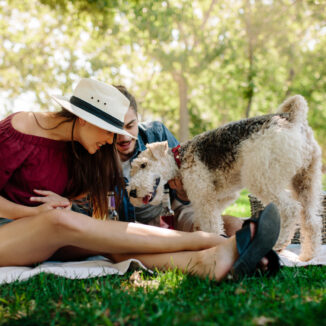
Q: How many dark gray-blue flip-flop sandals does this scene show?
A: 2